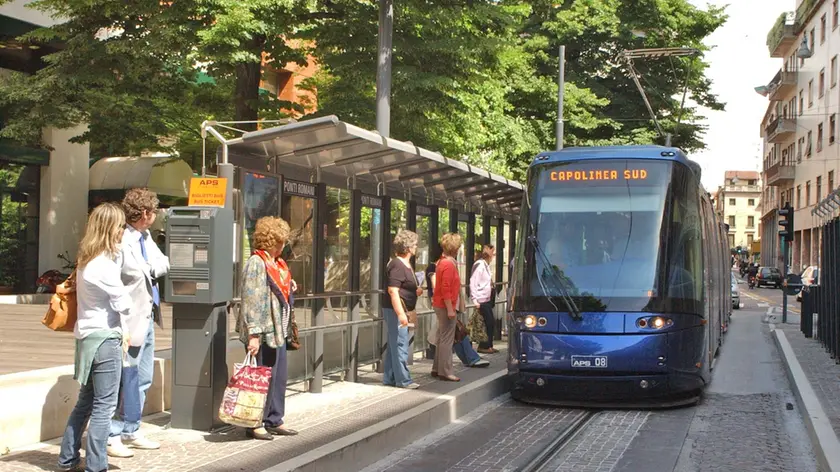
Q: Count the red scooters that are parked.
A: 1